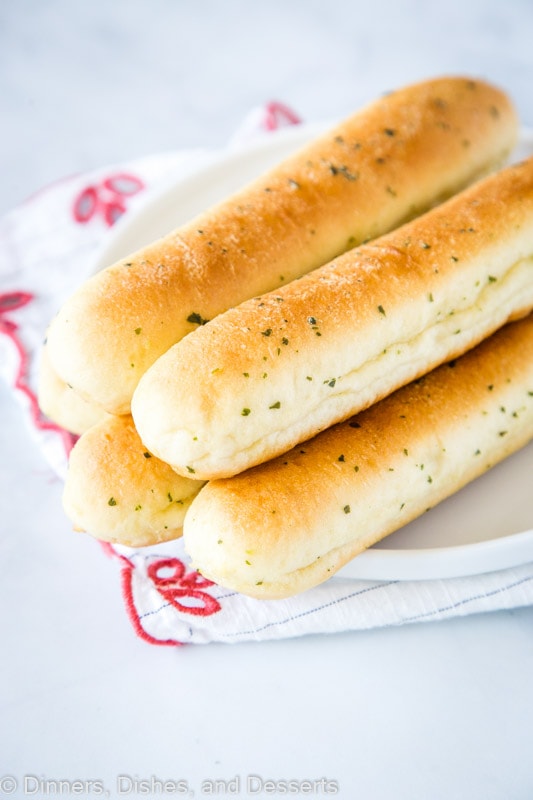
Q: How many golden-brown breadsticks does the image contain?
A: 5